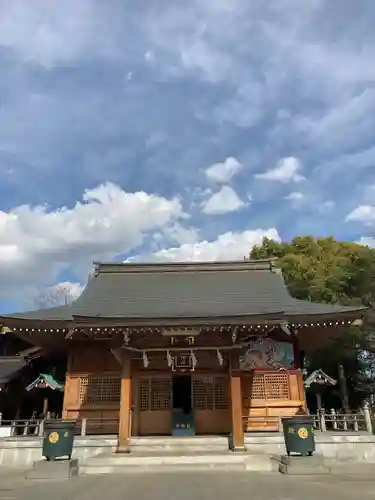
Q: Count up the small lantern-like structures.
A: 2